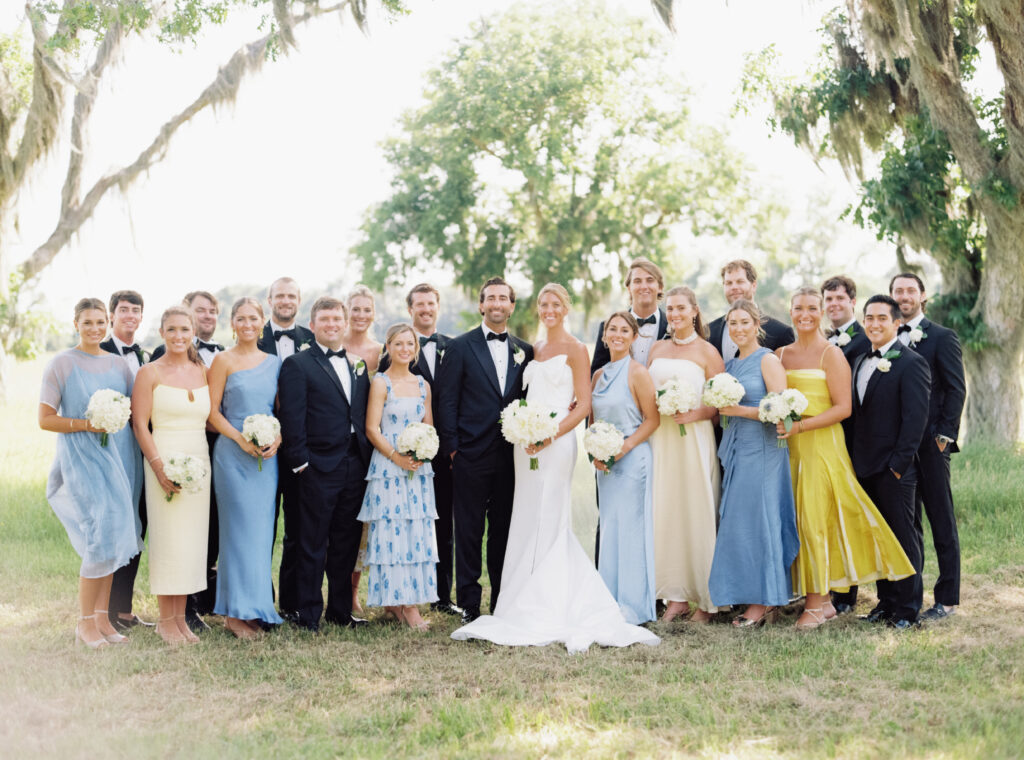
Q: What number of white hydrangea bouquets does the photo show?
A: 9